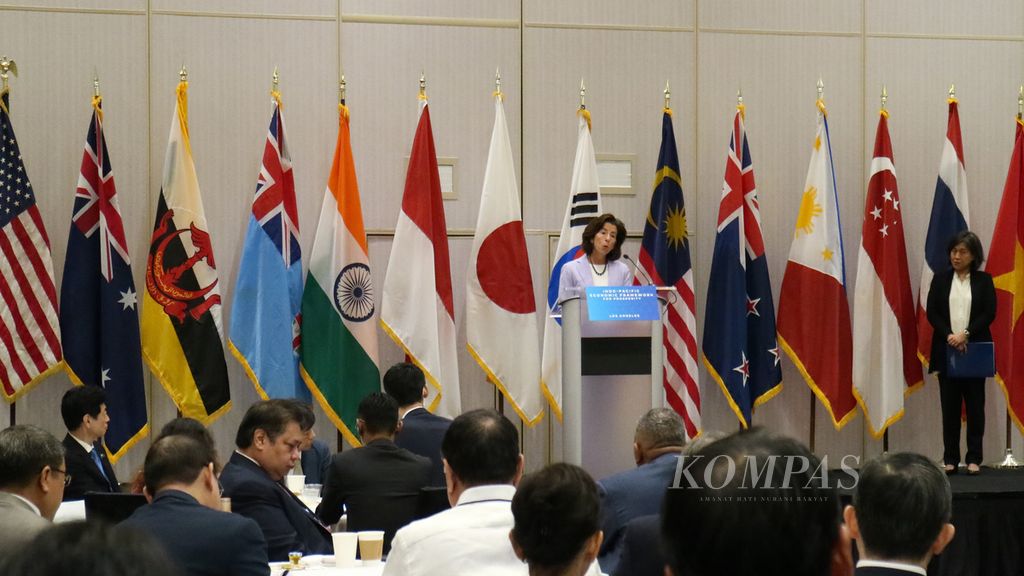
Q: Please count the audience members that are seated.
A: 15